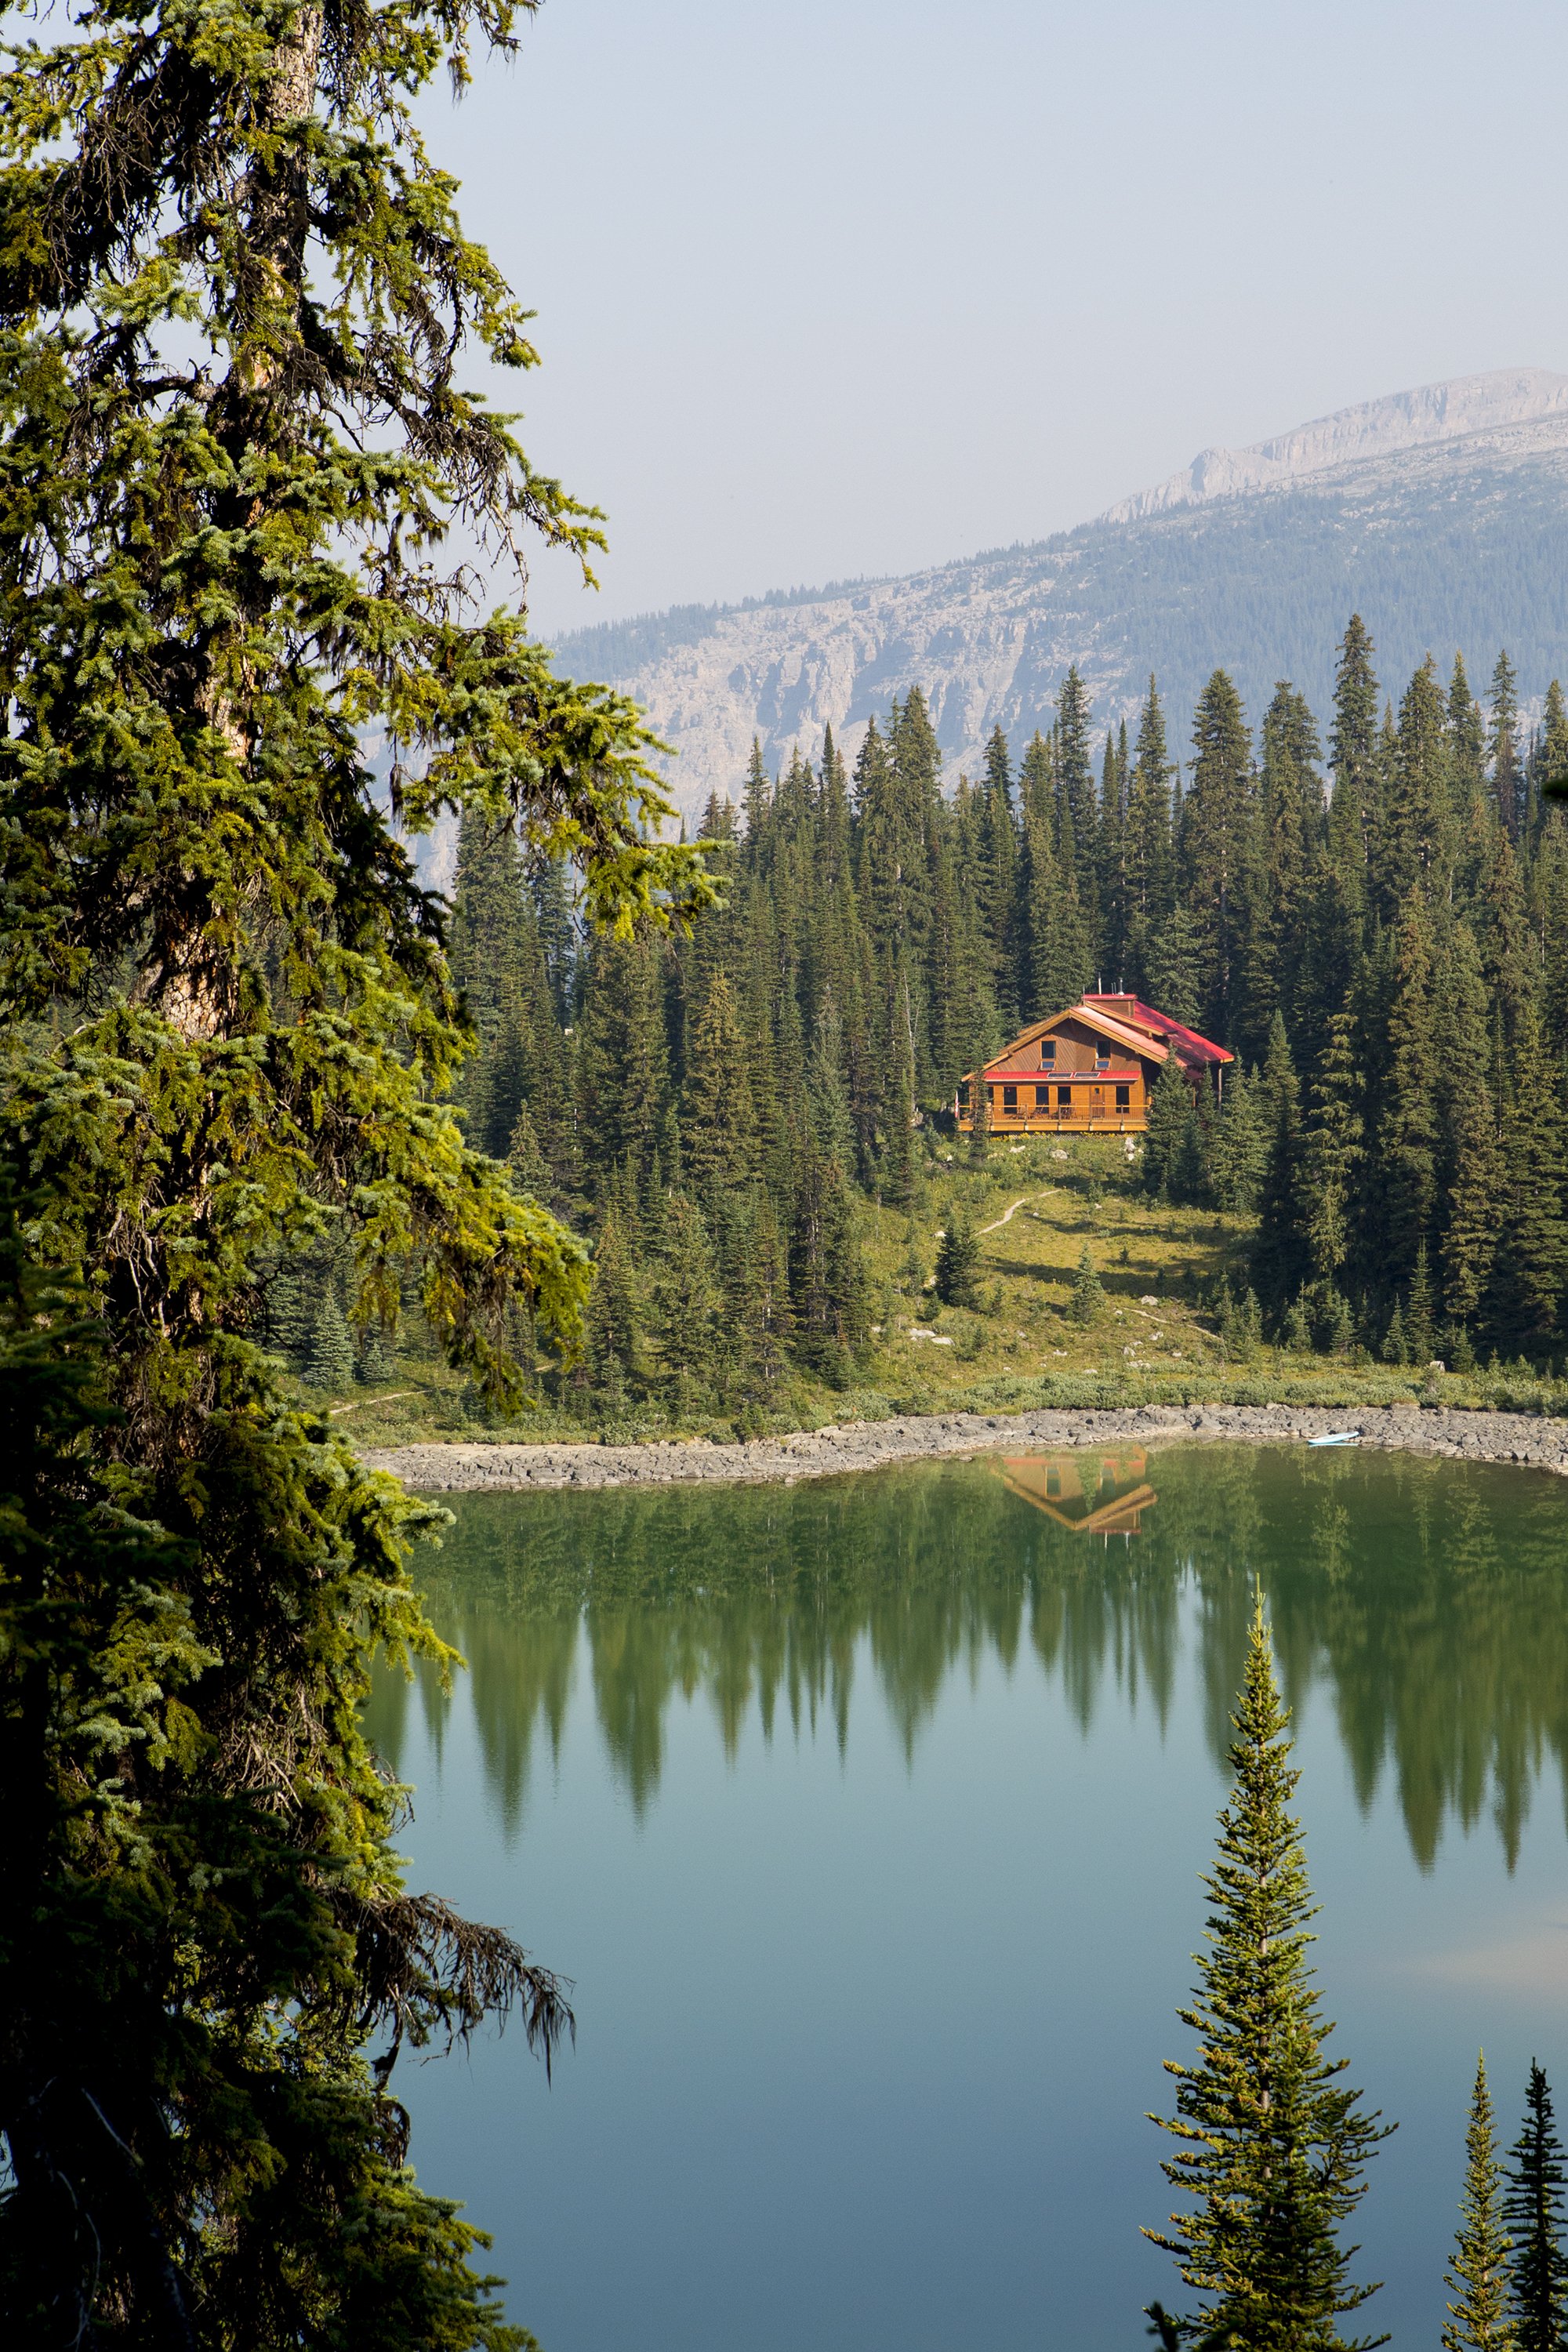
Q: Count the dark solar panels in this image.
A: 2